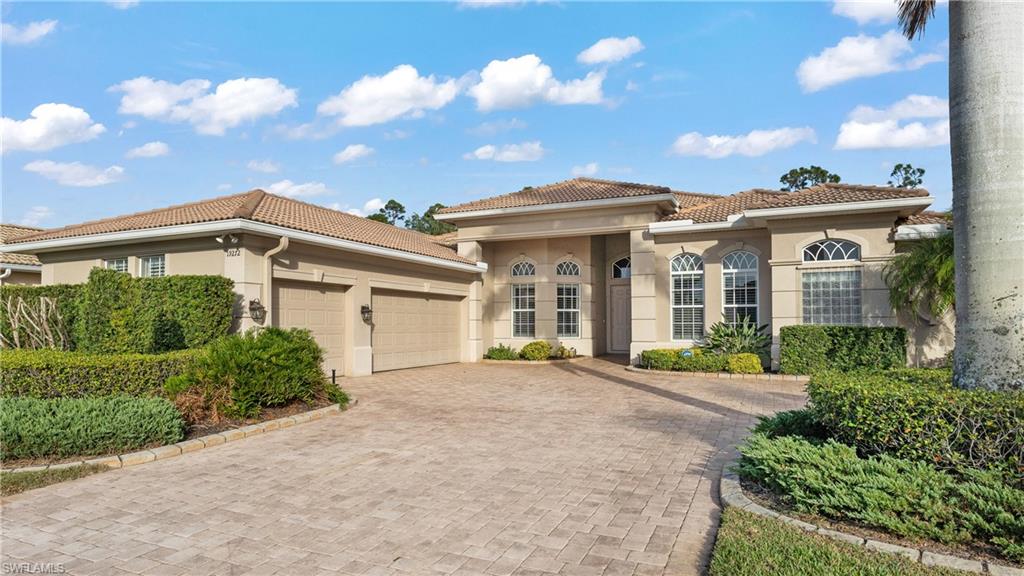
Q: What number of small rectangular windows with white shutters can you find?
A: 2